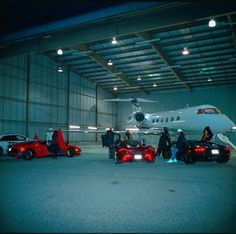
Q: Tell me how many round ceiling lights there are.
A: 10